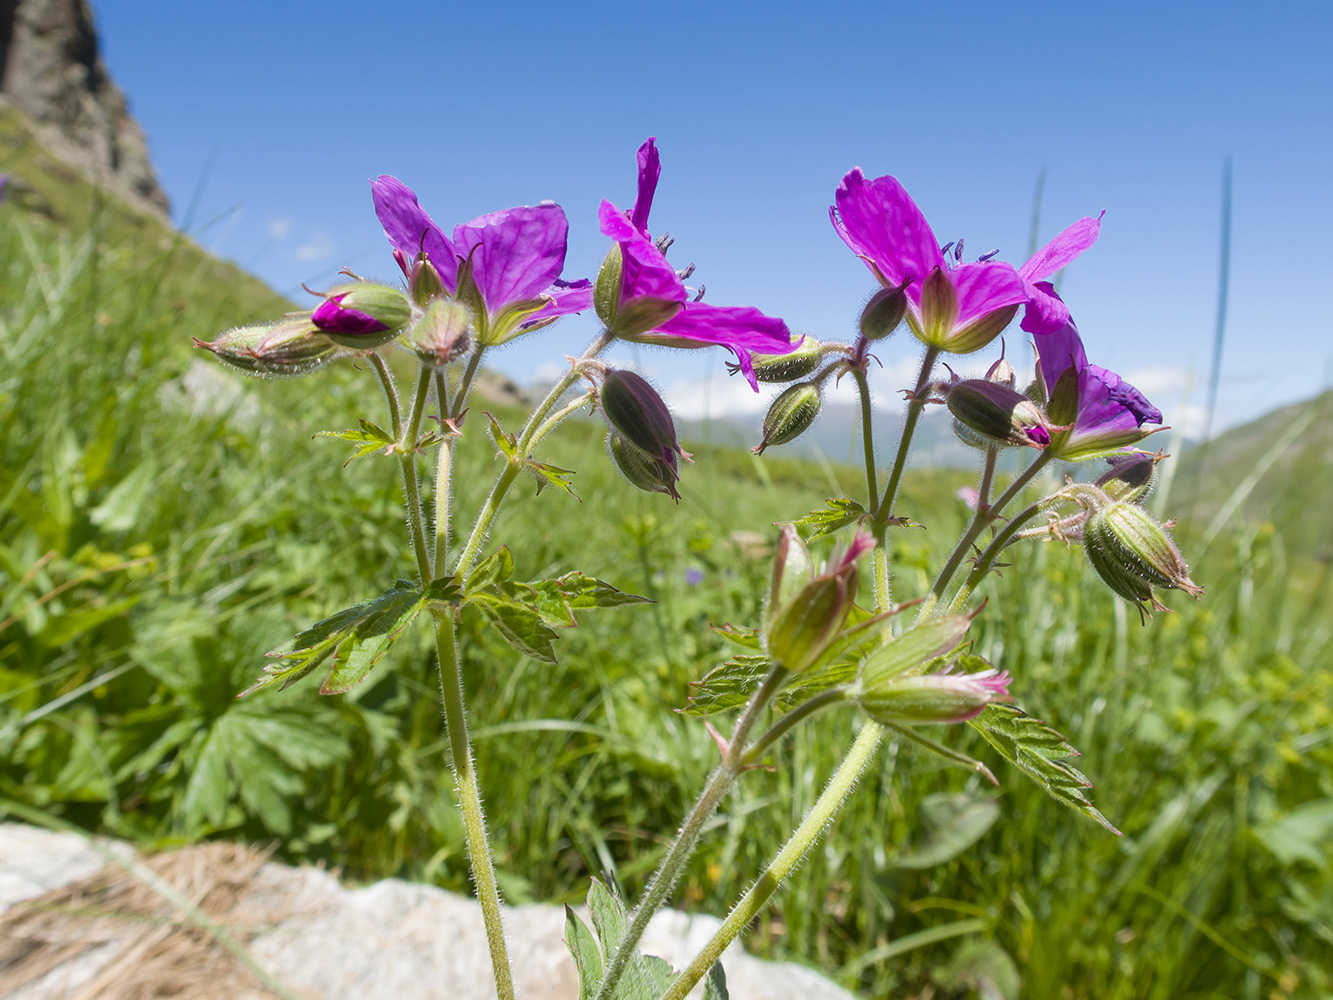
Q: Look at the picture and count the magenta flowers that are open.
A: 4